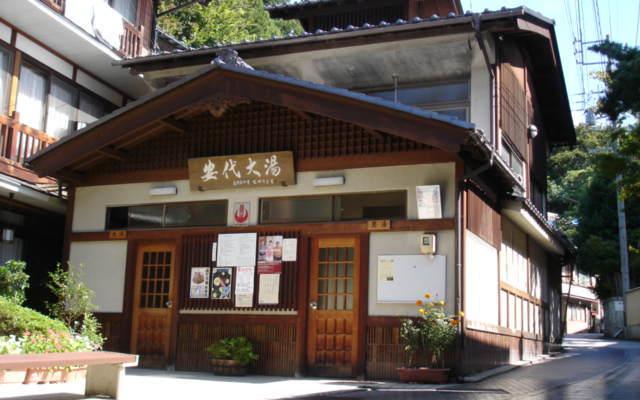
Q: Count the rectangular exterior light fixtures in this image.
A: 2